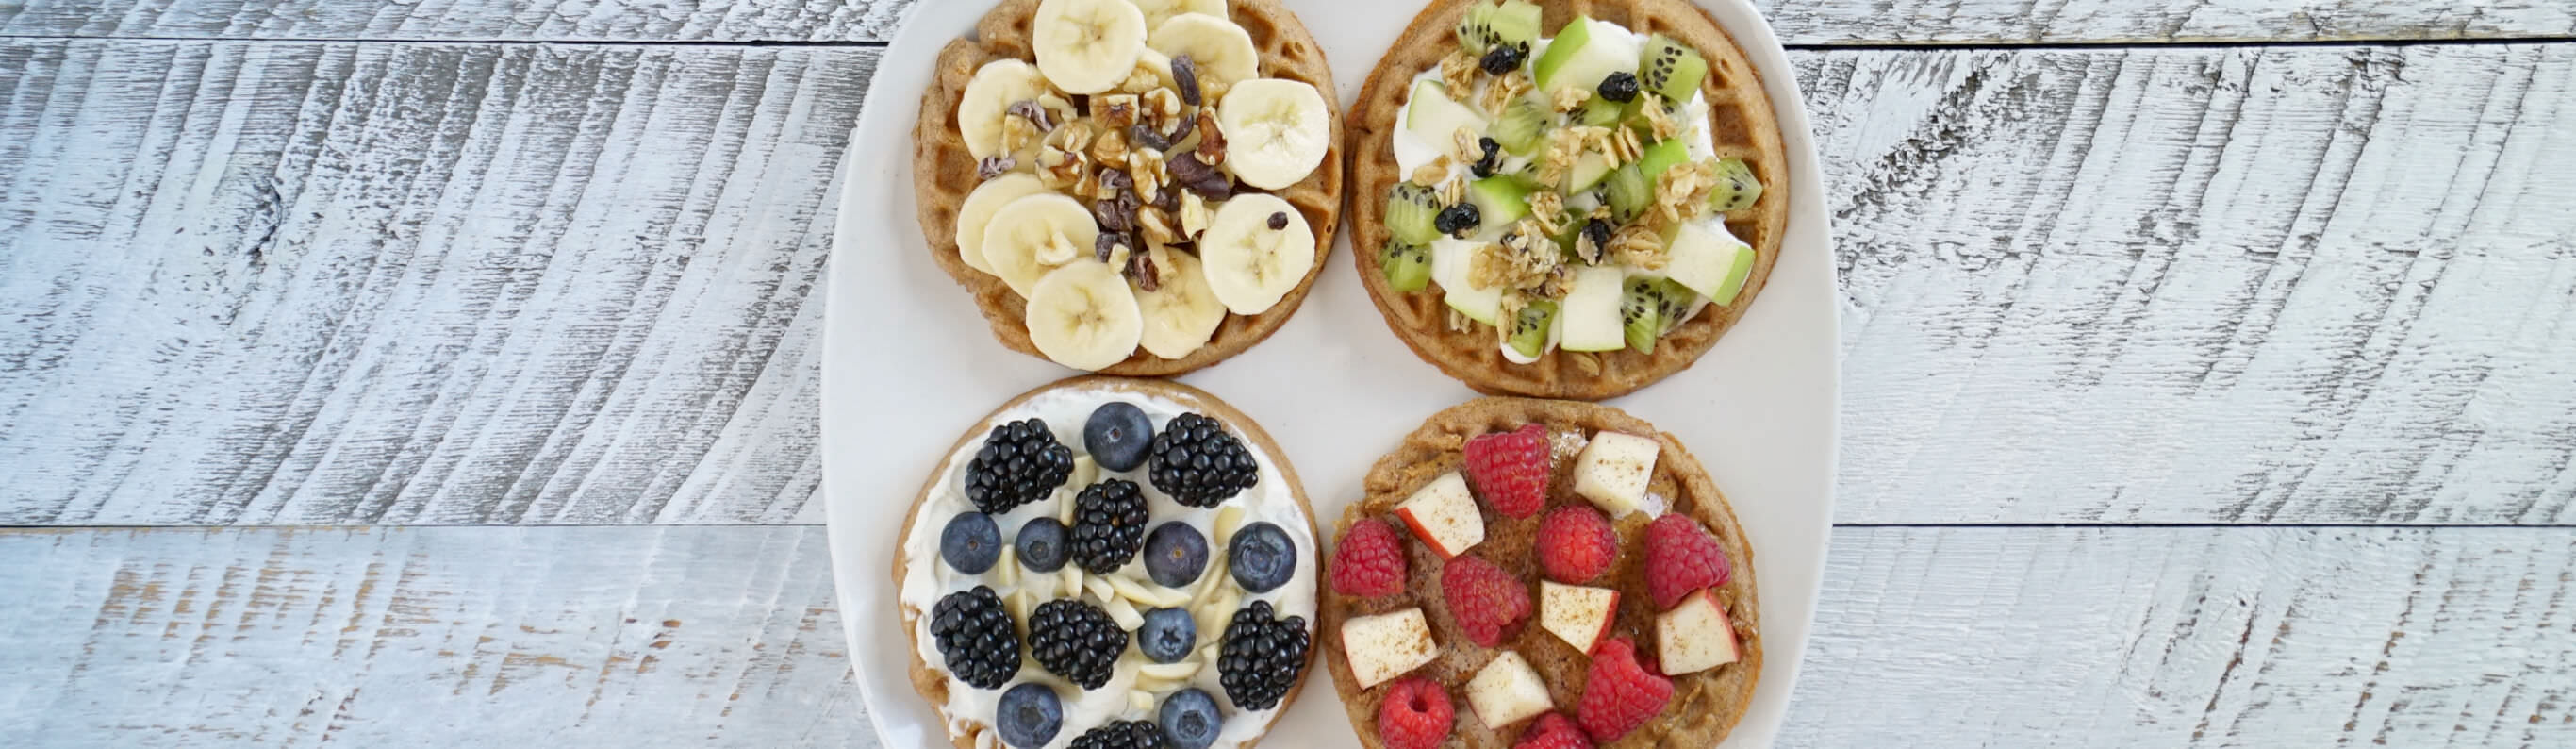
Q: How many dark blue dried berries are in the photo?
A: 5